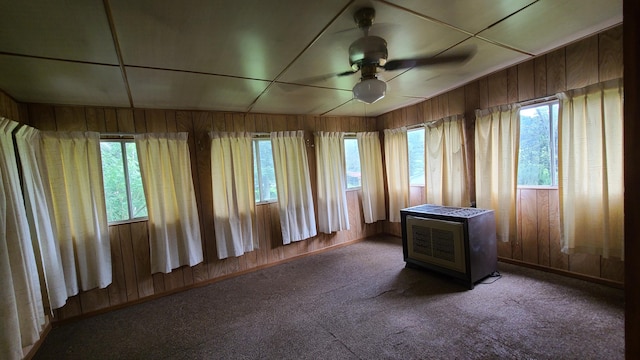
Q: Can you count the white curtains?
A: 12